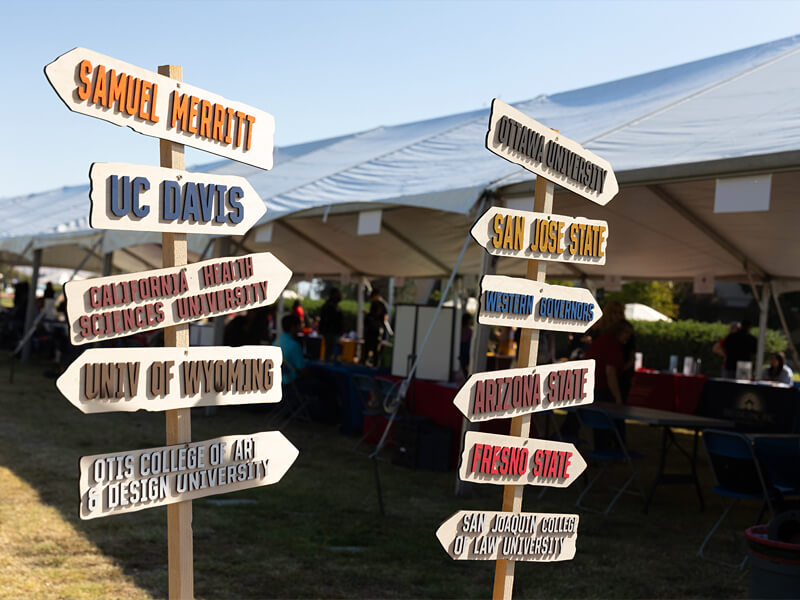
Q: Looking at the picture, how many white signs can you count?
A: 11